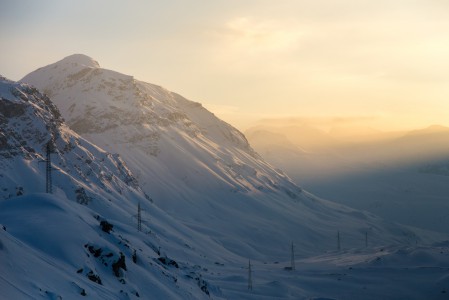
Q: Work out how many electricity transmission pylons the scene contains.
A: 6